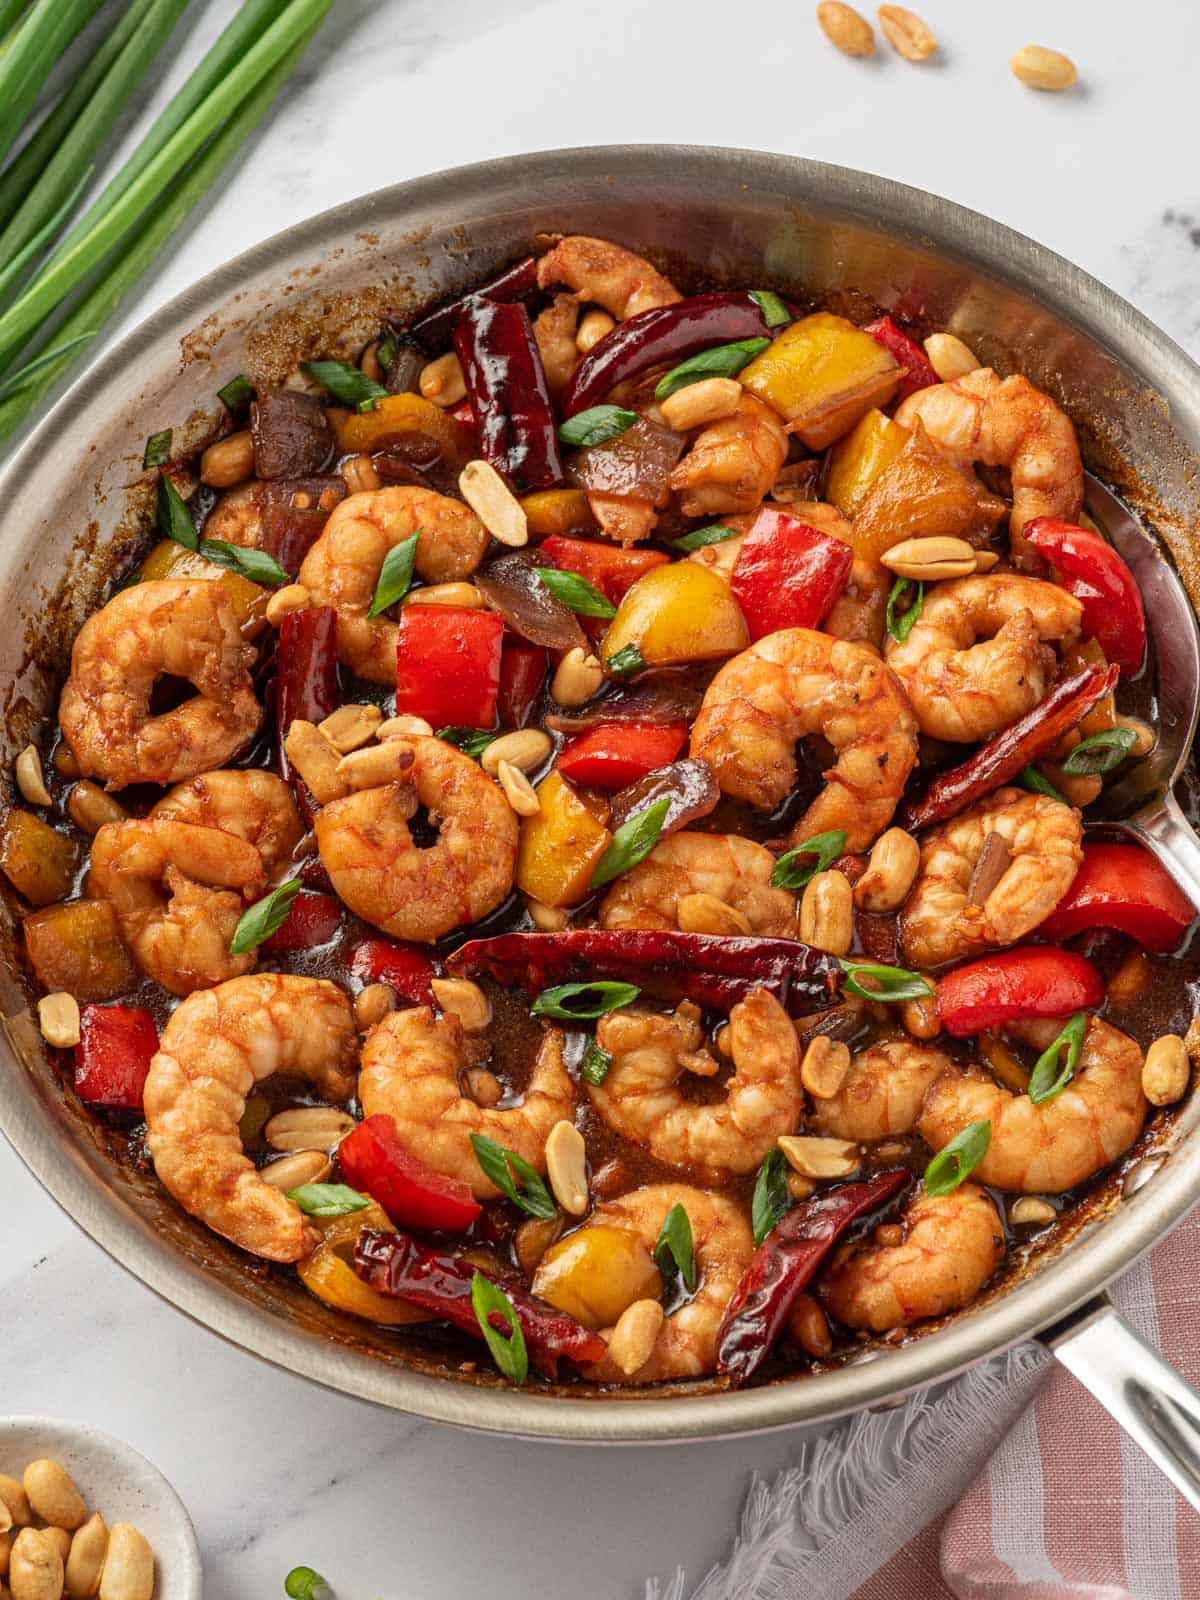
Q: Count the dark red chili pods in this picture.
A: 8